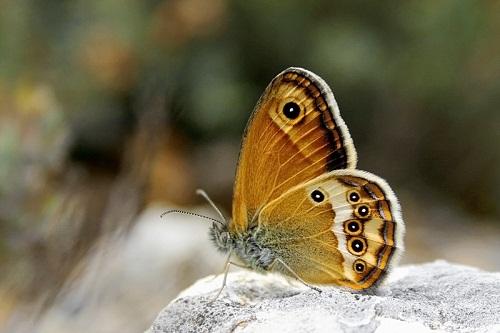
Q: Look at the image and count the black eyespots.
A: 7